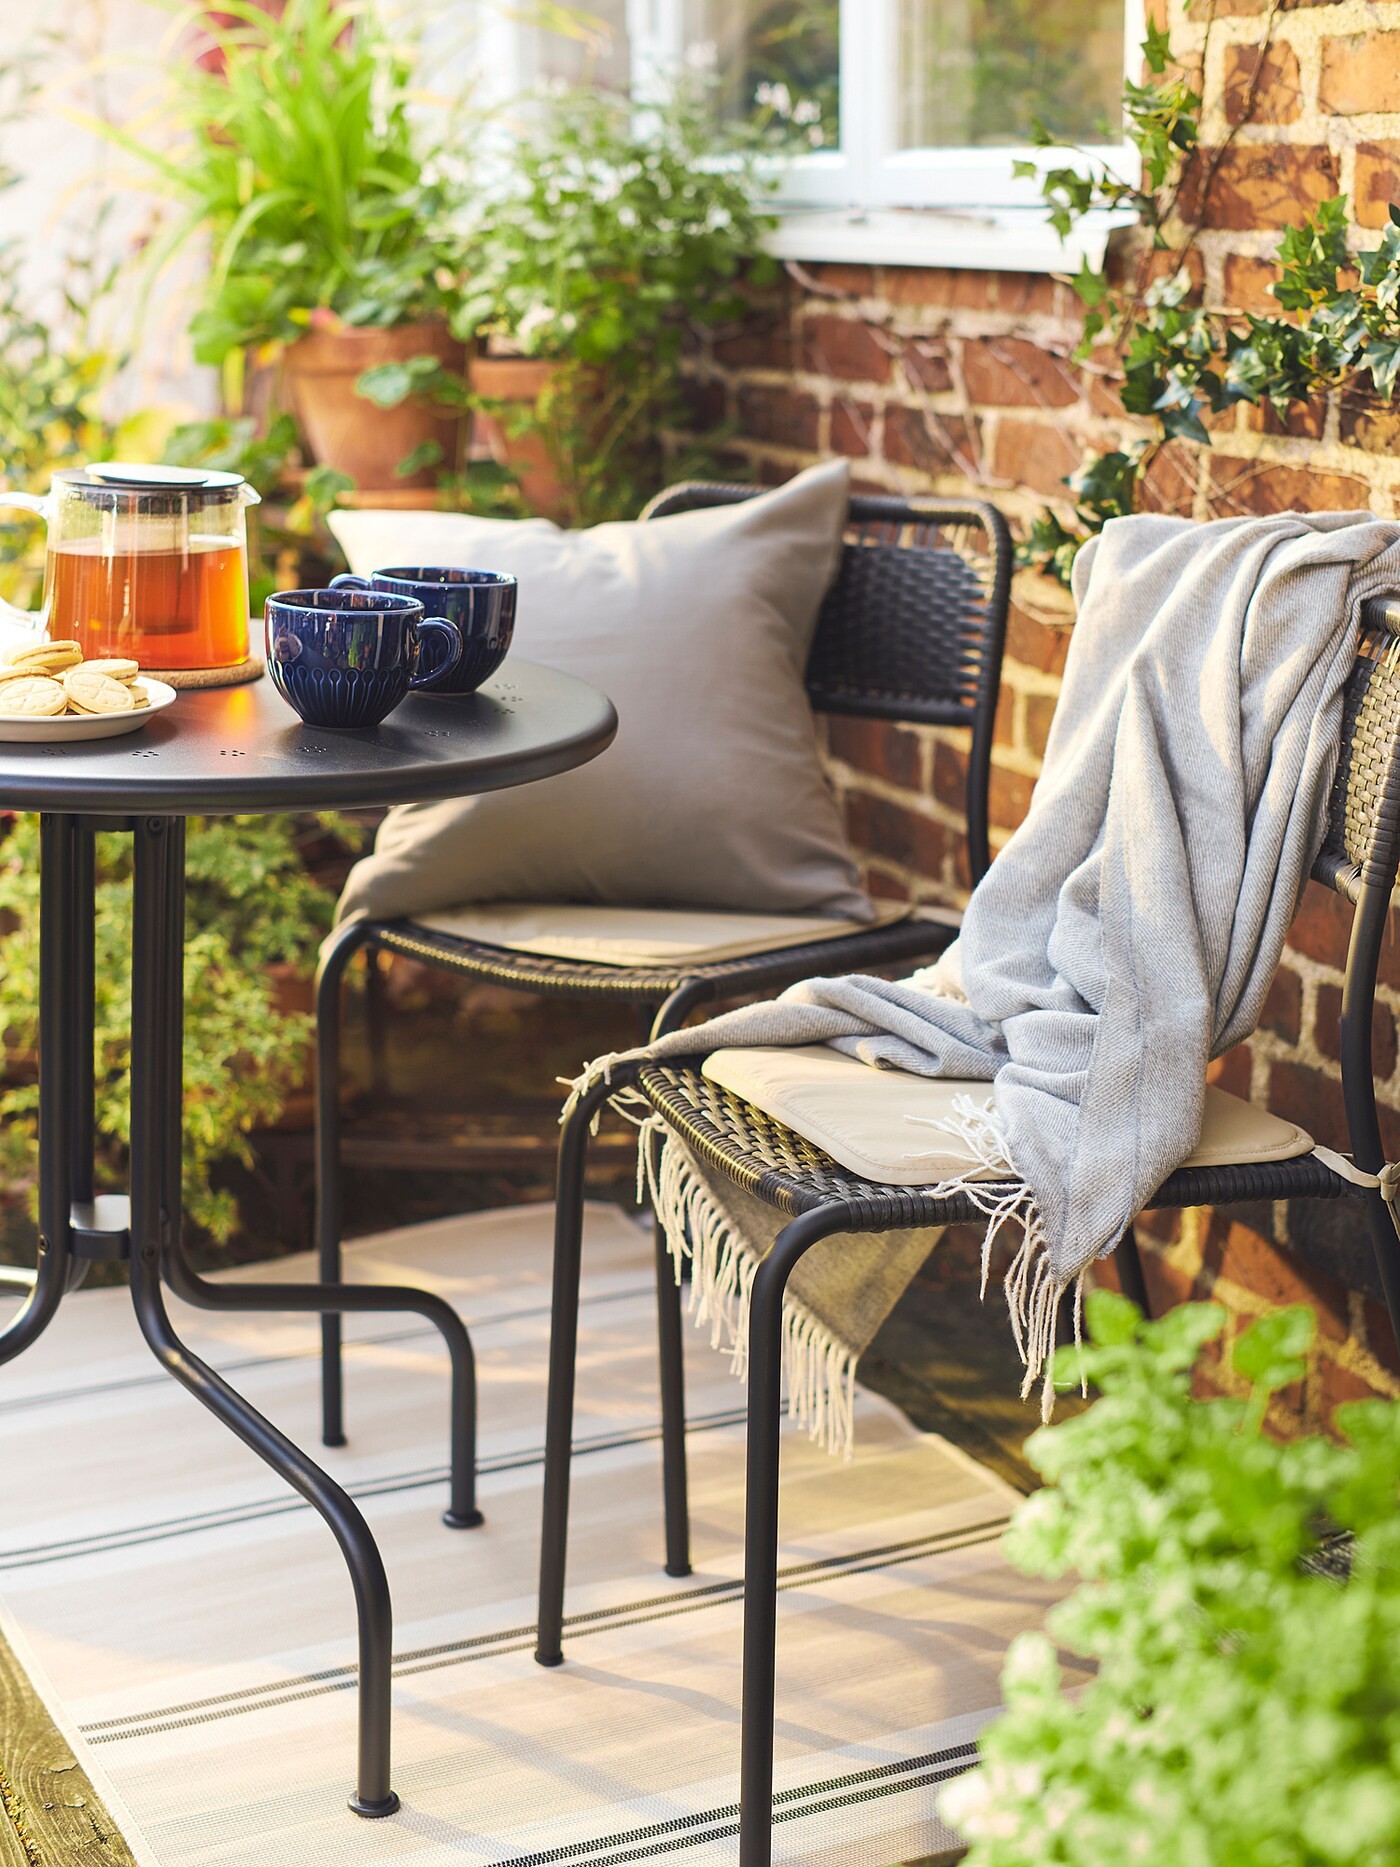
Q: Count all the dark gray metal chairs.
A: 2